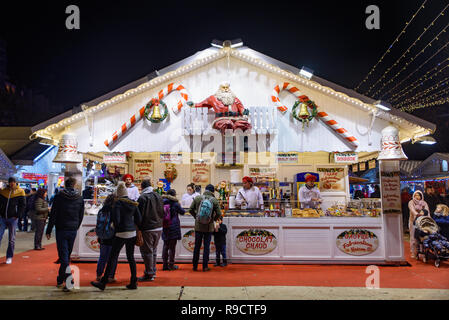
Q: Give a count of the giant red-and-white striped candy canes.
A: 2